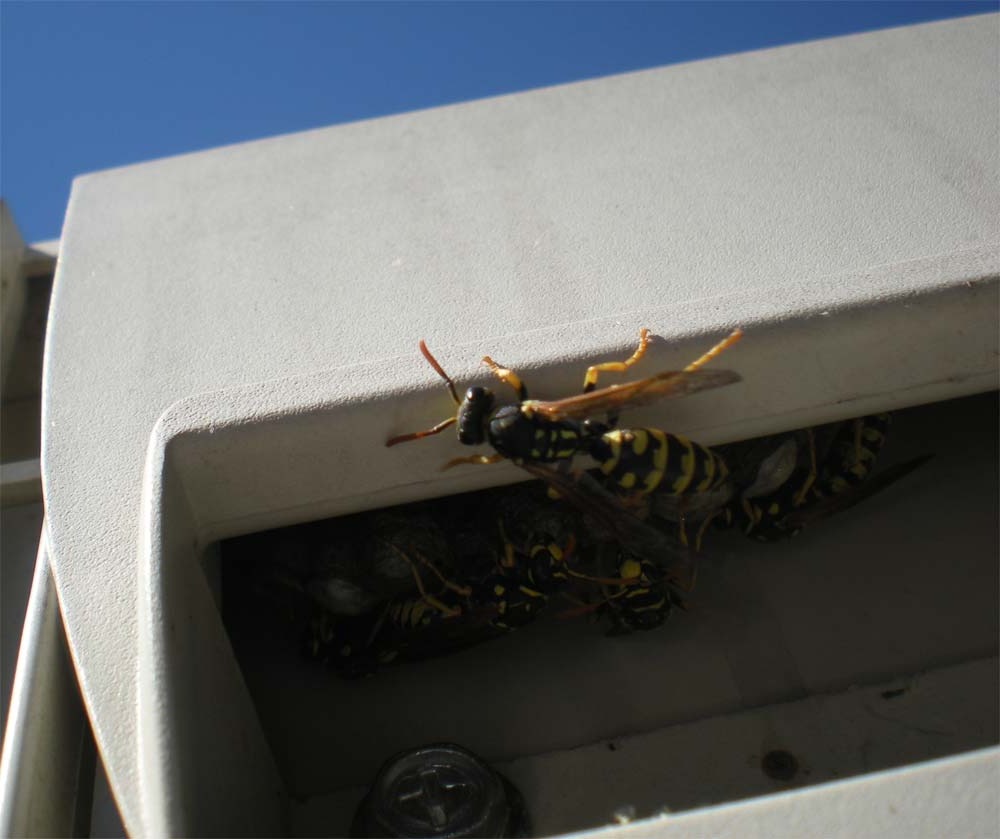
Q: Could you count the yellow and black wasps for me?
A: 5